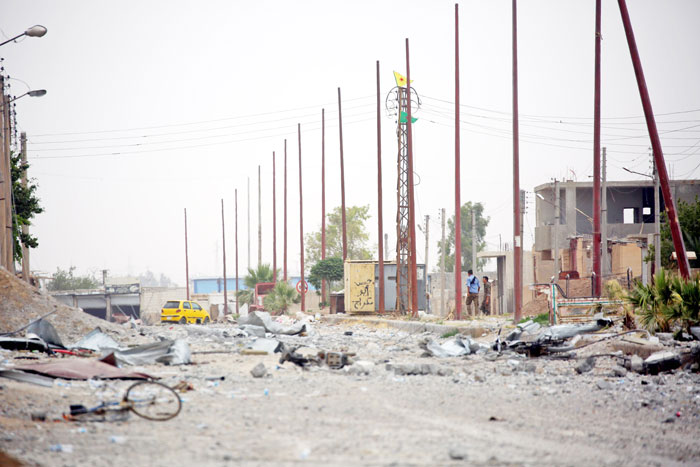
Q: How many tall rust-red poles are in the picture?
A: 14